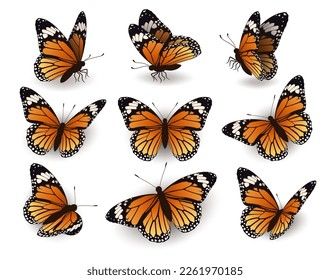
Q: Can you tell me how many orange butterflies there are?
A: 9